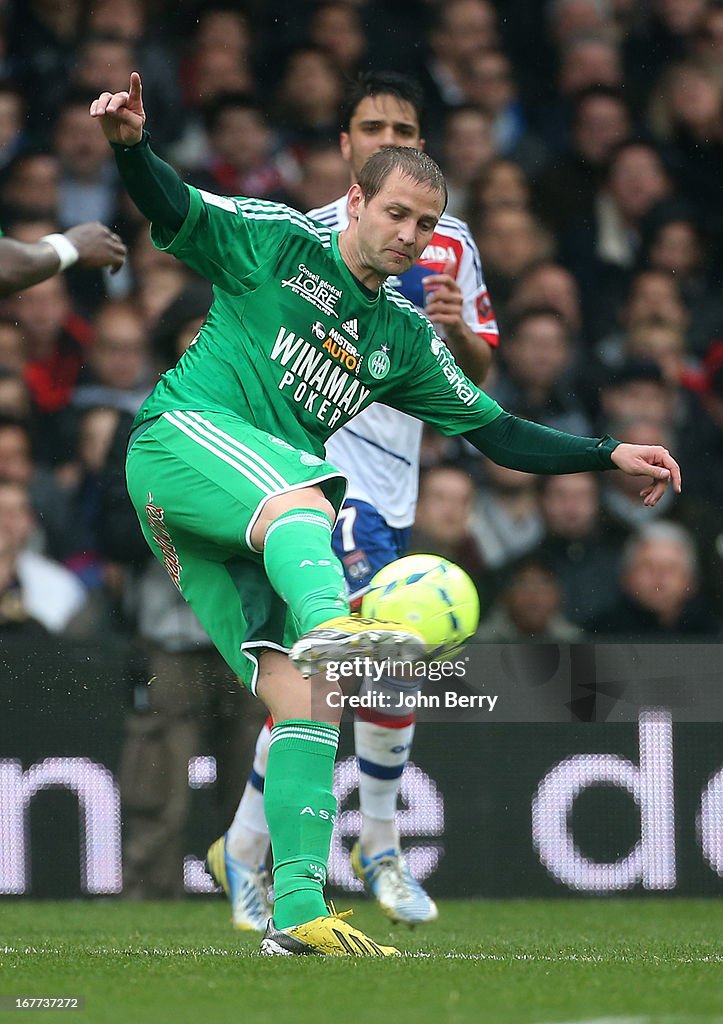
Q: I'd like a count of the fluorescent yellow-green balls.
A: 1